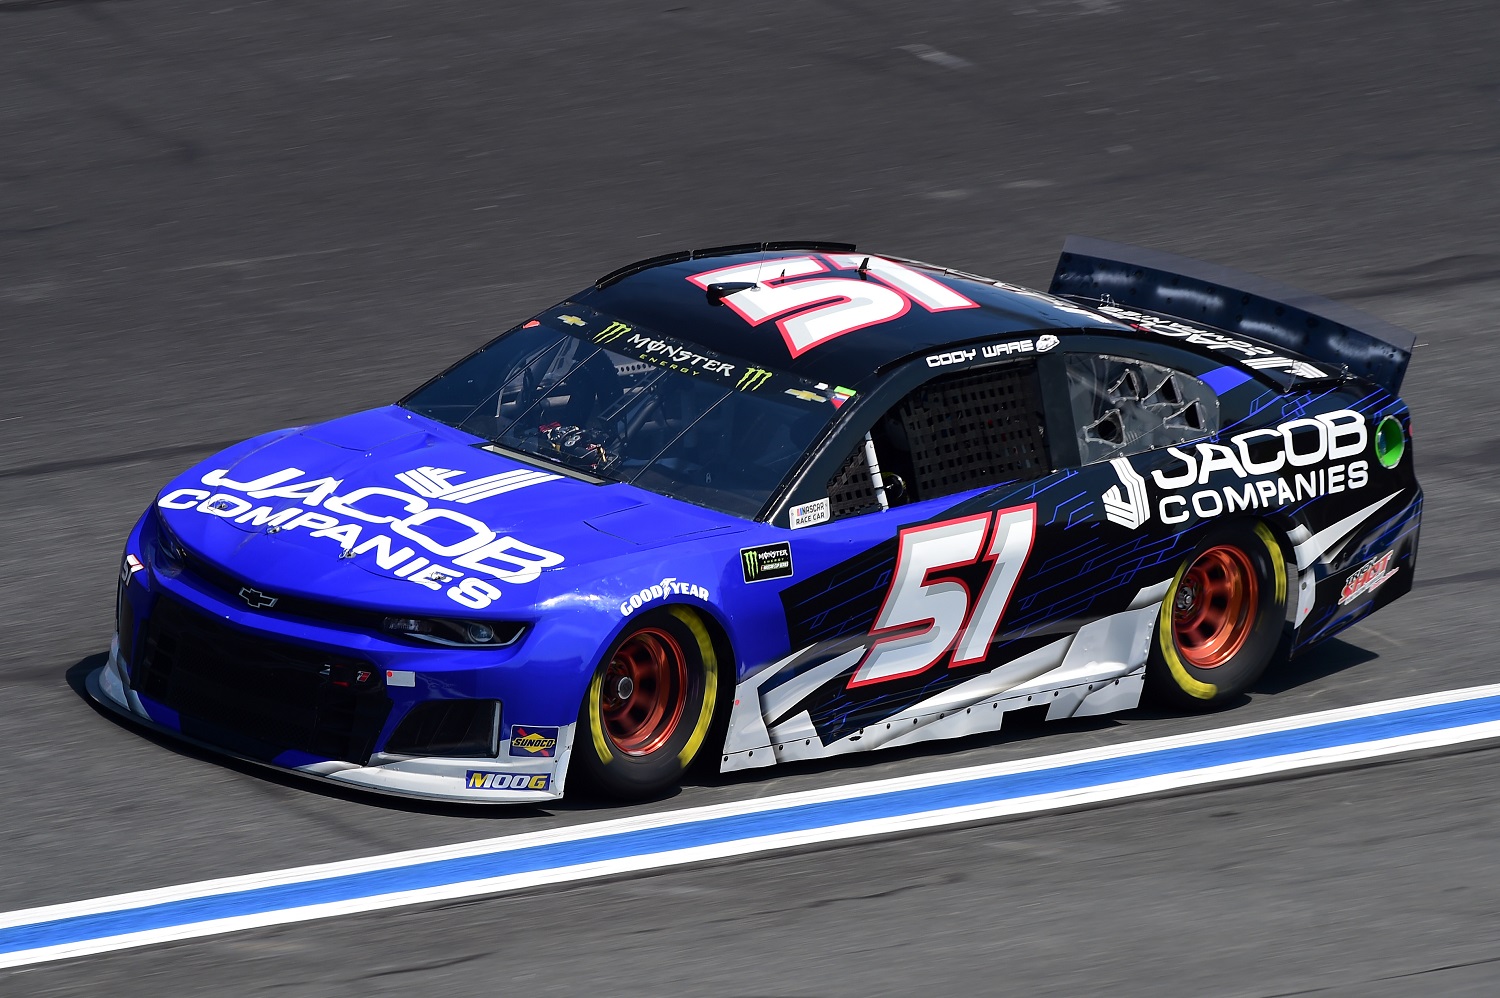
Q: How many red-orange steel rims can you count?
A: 2